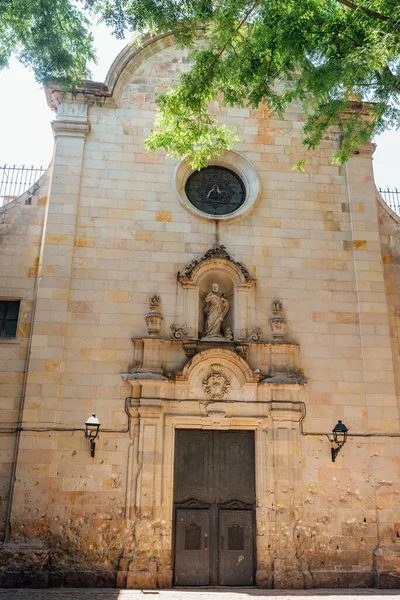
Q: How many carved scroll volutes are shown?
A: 2